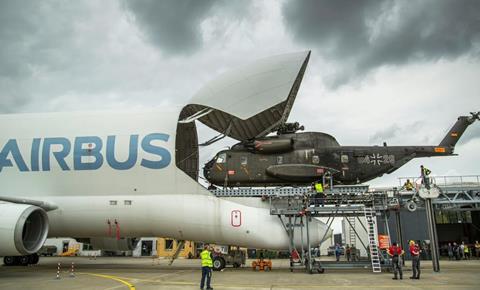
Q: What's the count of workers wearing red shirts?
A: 2